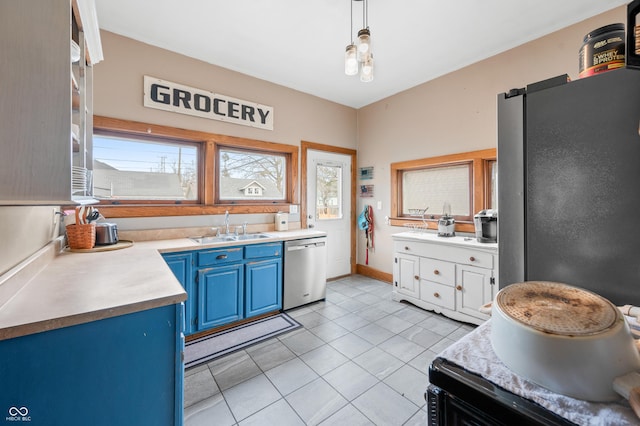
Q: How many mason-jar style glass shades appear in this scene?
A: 3